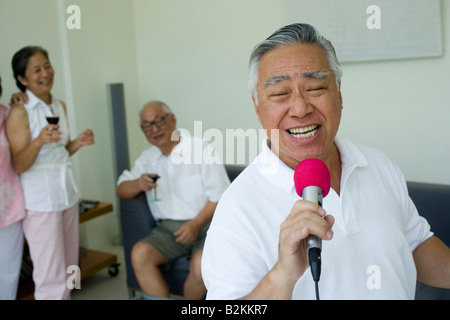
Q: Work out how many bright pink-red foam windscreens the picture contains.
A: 1